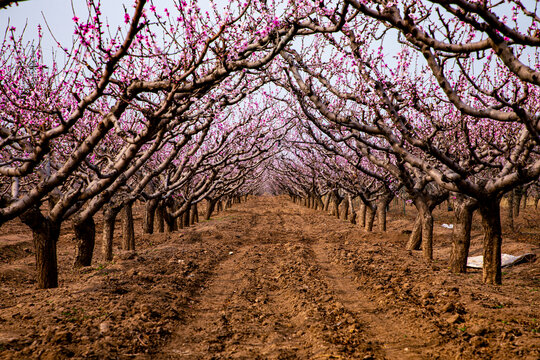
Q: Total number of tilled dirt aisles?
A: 1